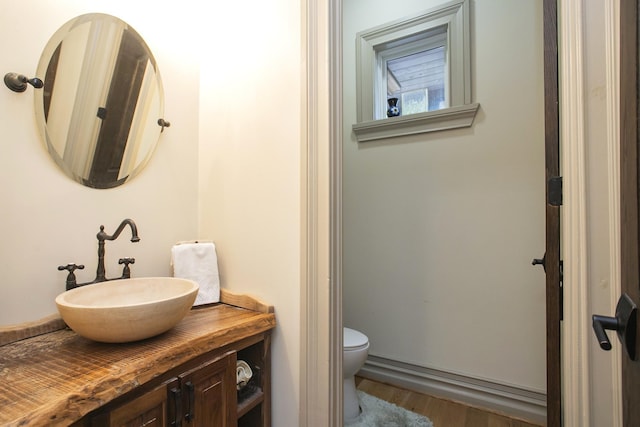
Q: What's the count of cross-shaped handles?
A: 2